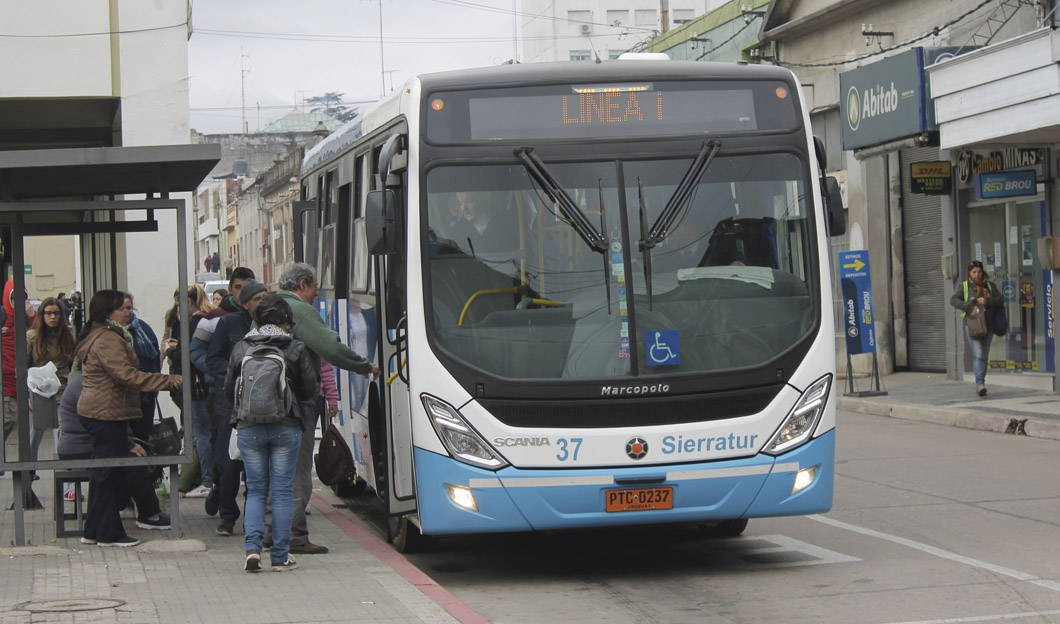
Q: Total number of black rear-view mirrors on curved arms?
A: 2